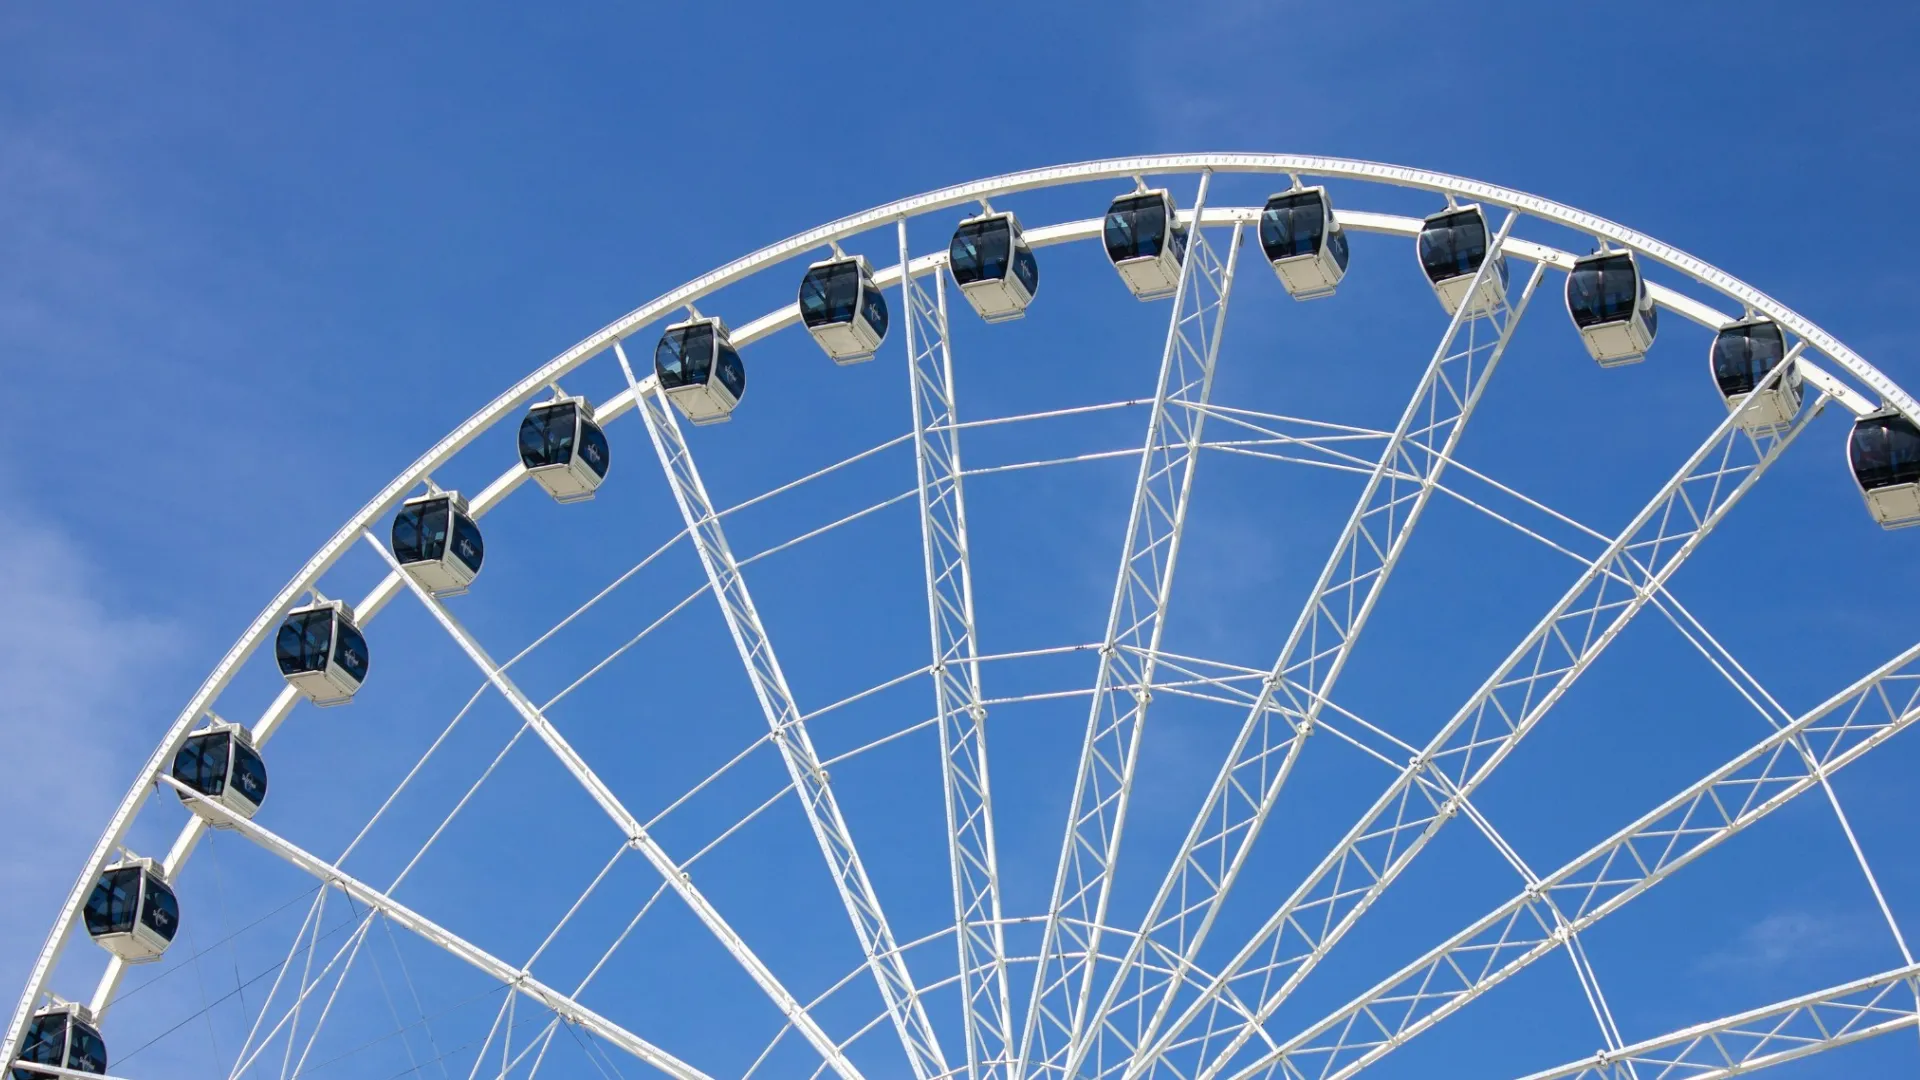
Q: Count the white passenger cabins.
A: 15